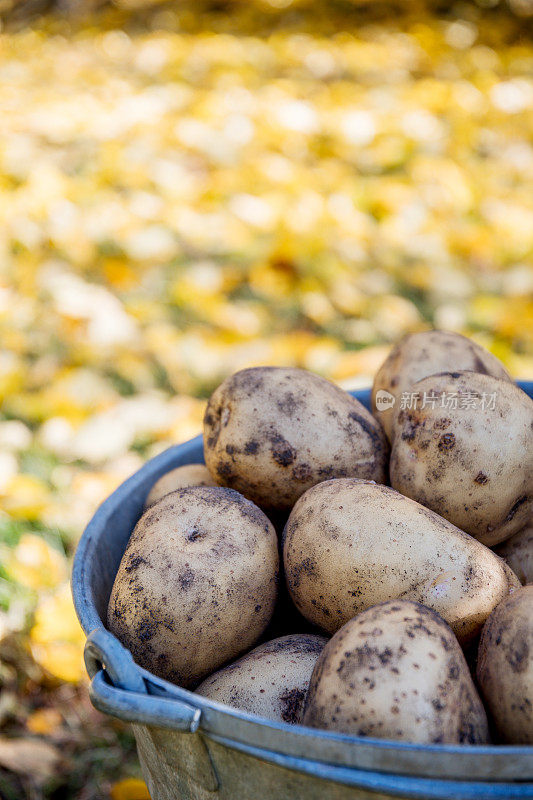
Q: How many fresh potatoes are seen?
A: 10